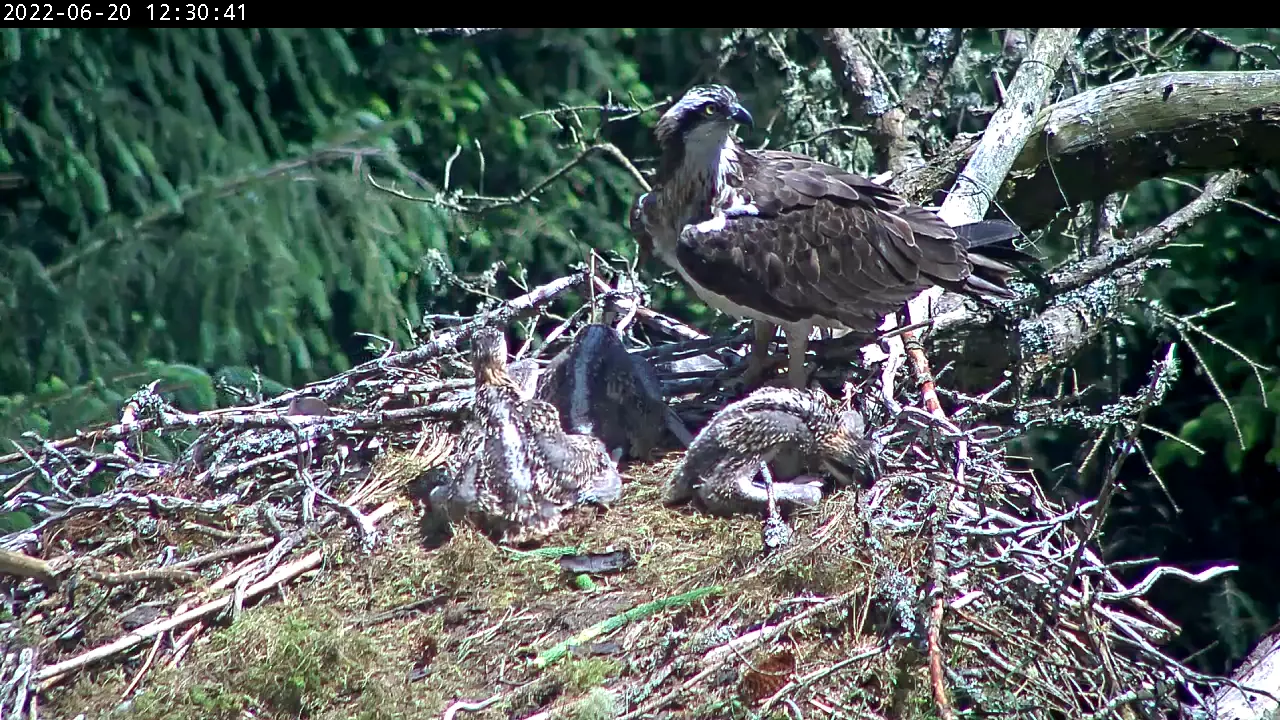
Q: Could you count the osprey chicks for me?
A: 3